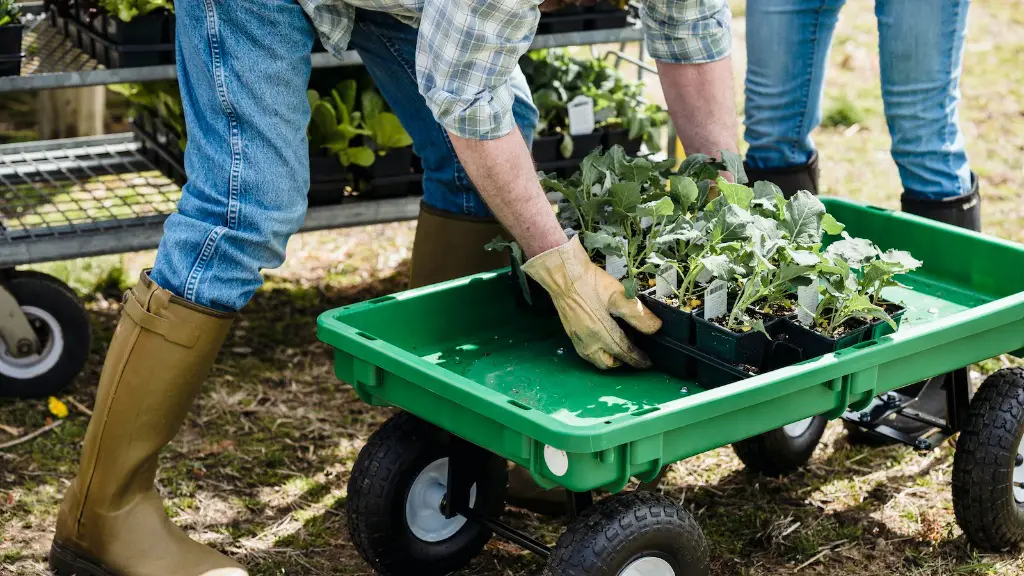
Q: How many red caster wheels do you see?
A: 0